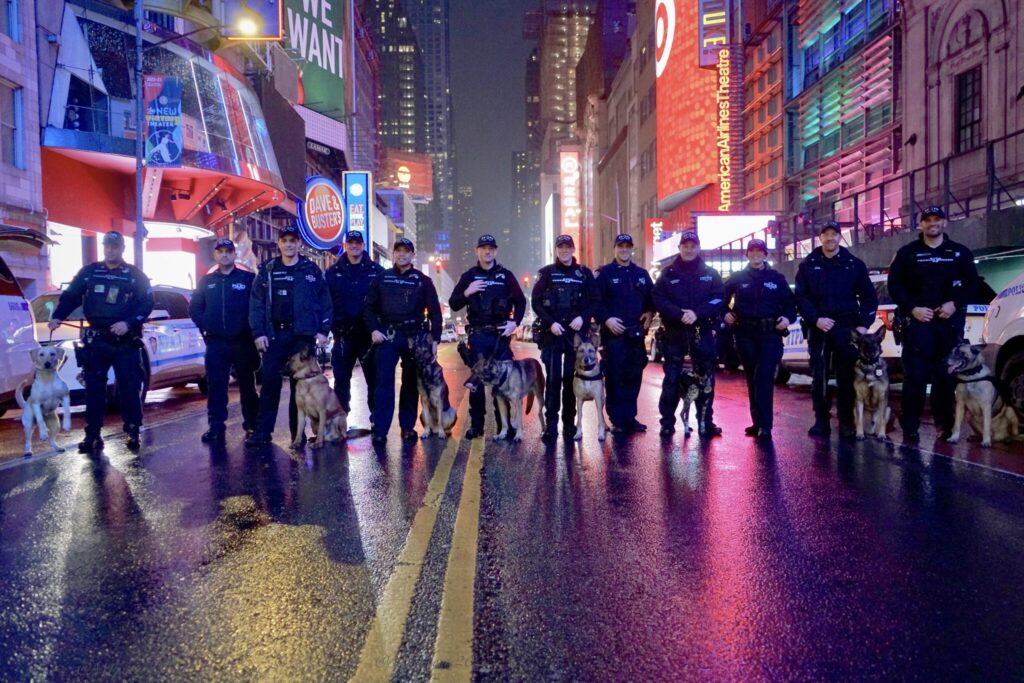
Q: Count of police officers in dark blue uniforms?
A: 12